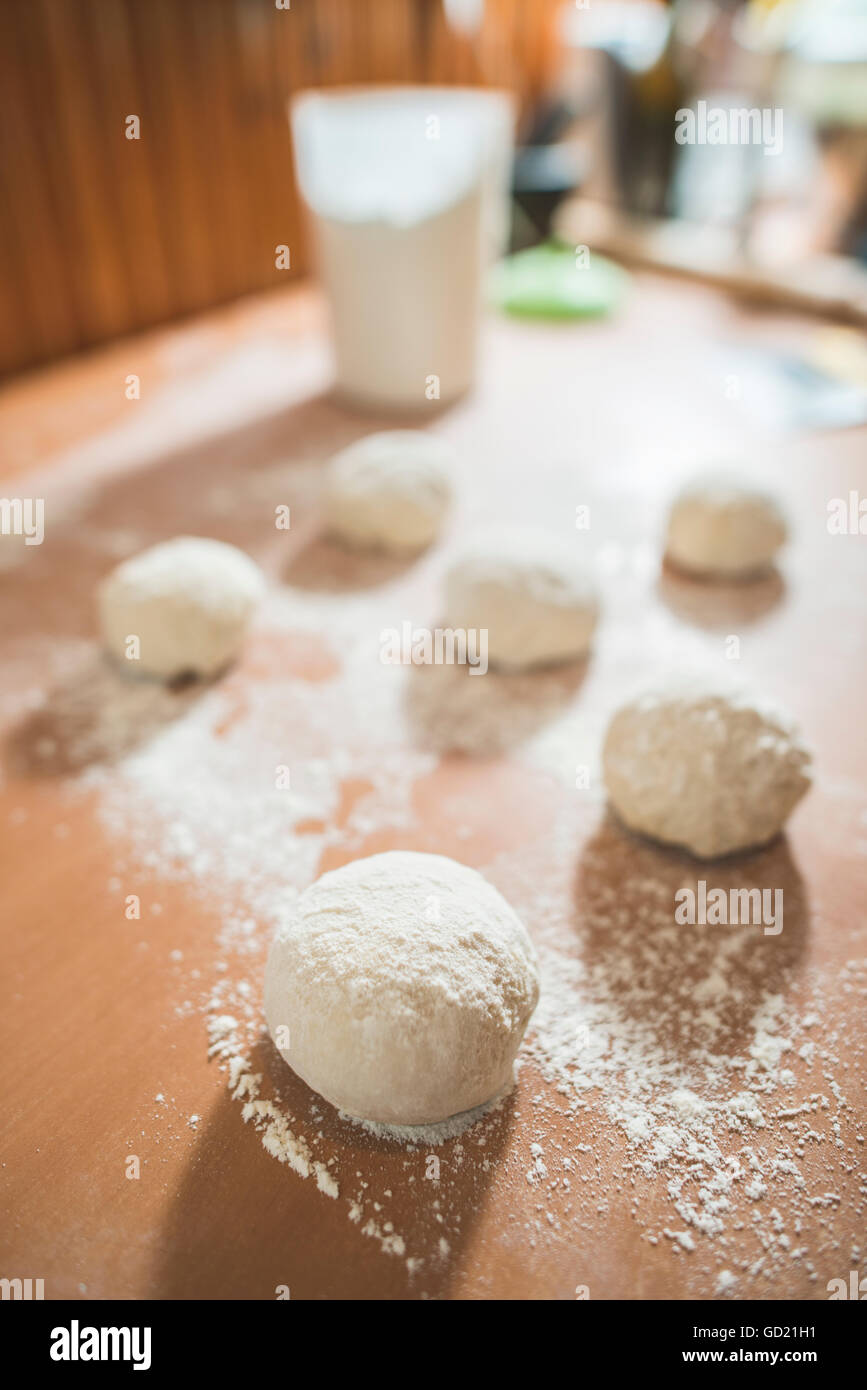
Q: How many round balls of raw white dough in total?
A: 6